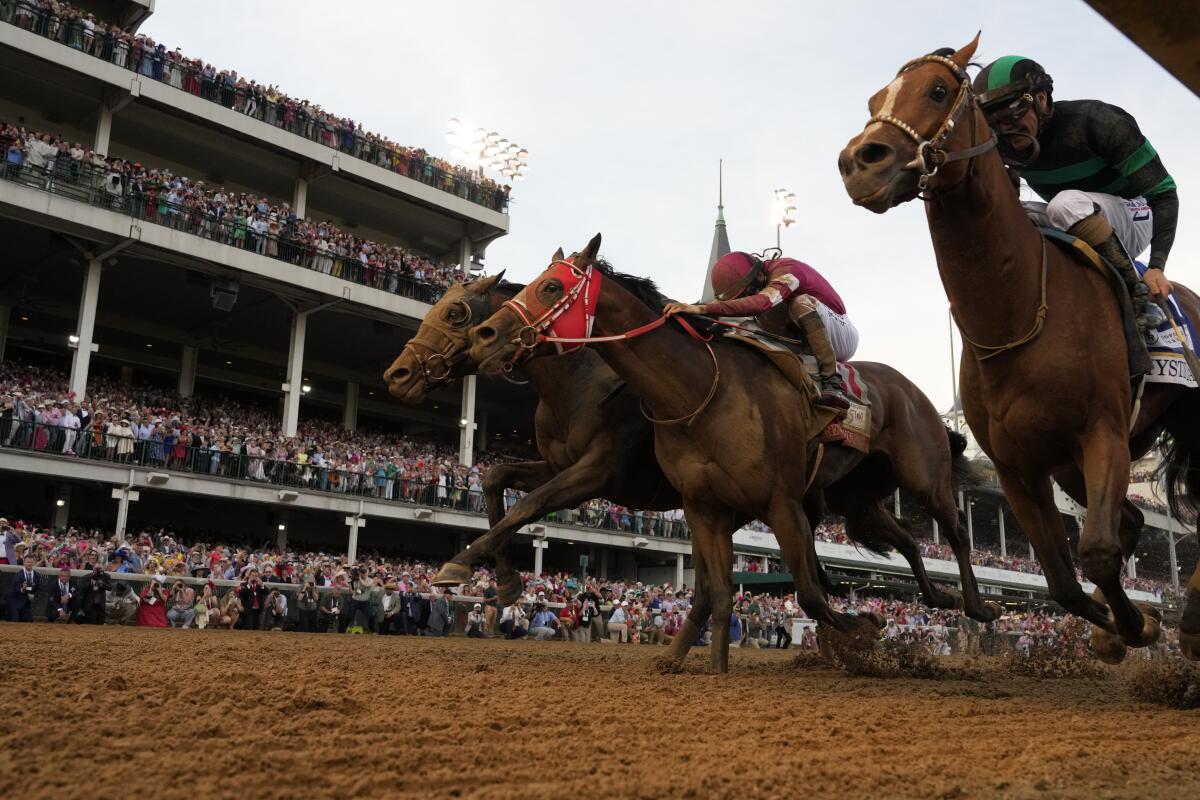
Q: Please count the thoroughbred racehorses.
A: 3